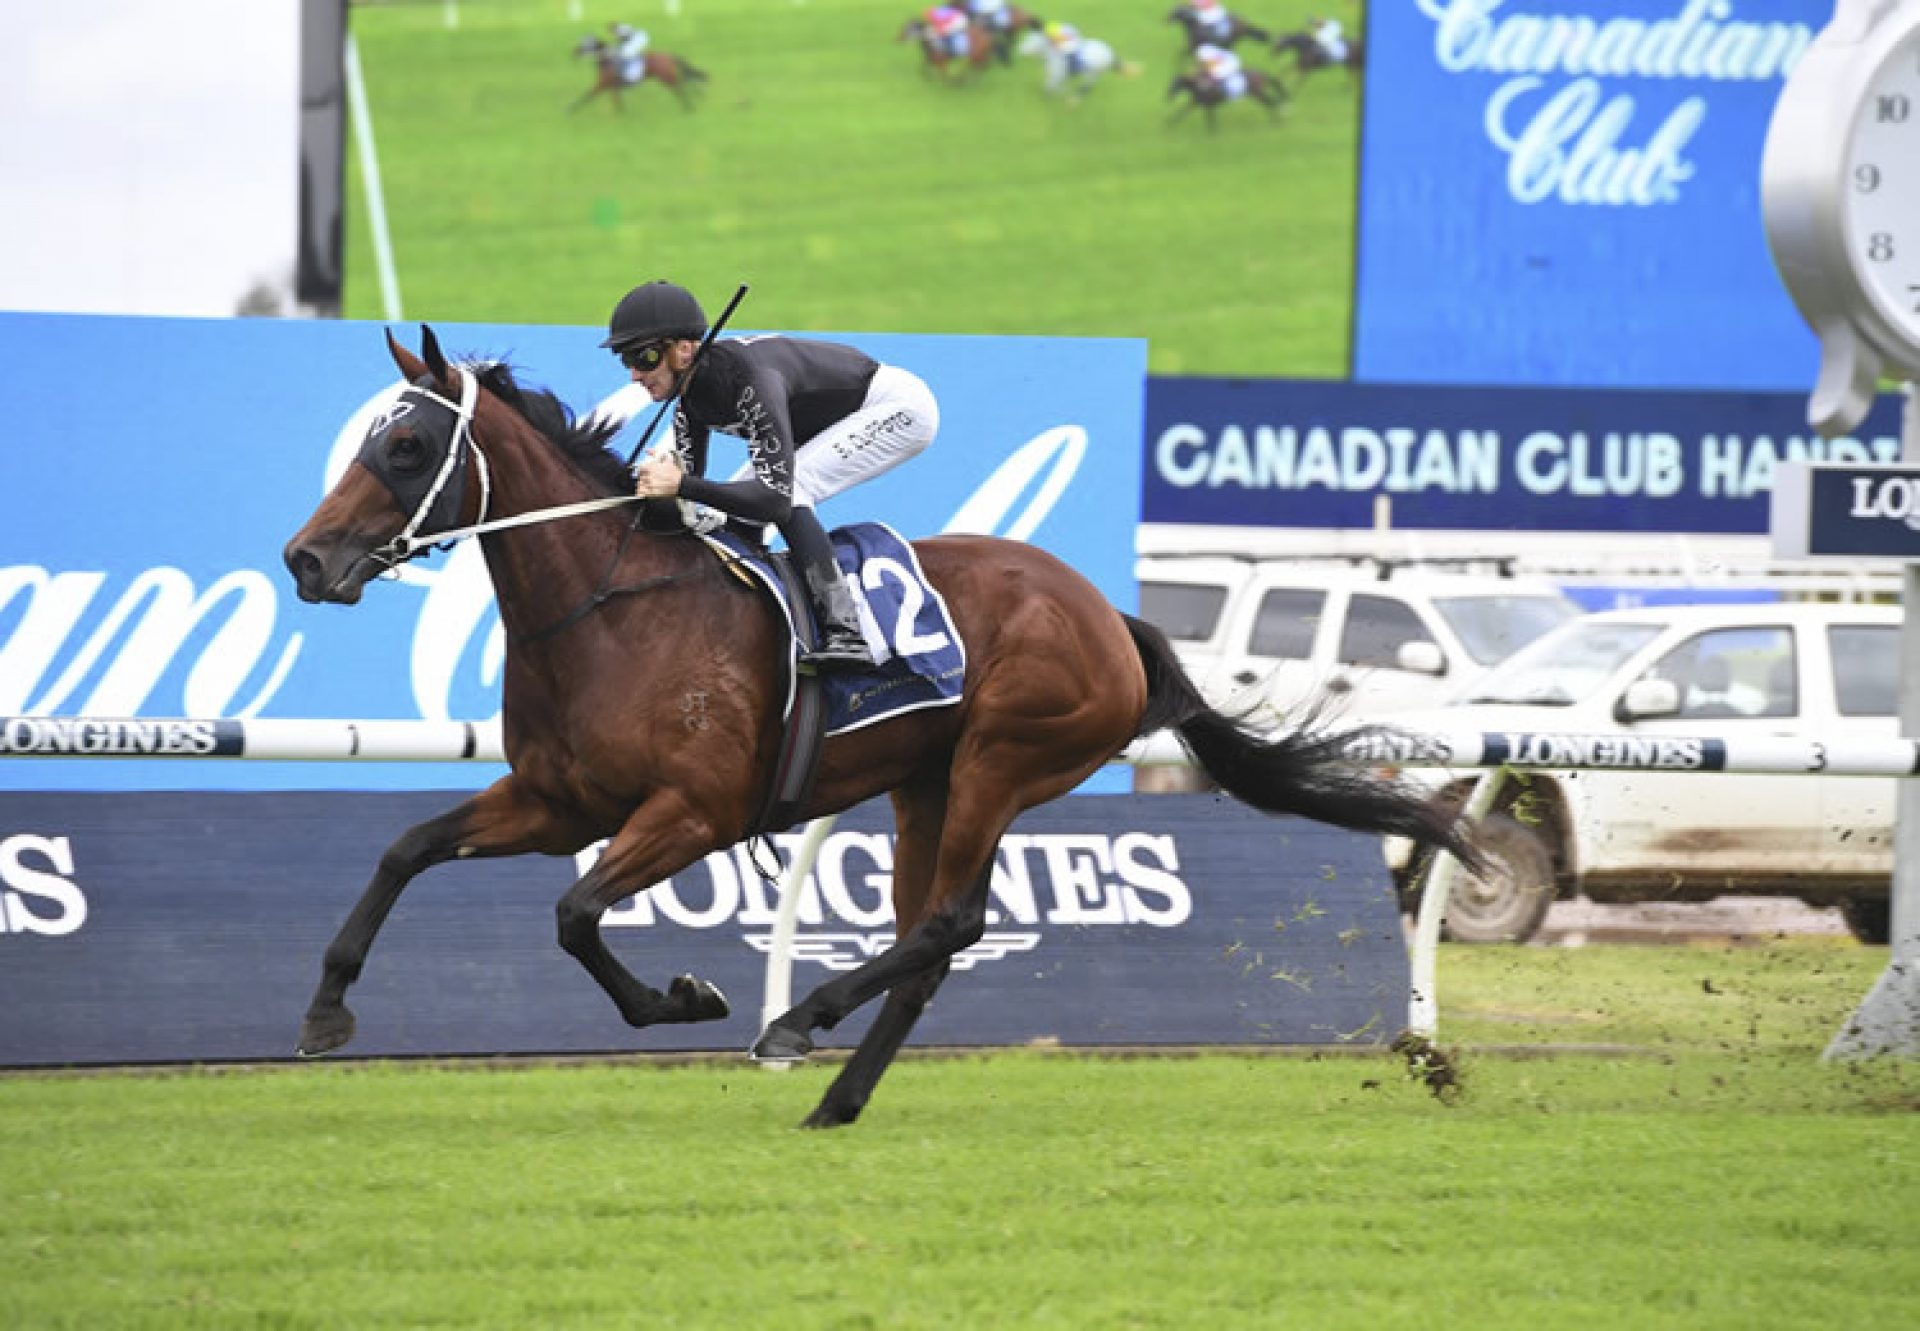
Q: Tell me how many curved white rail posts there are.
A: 2